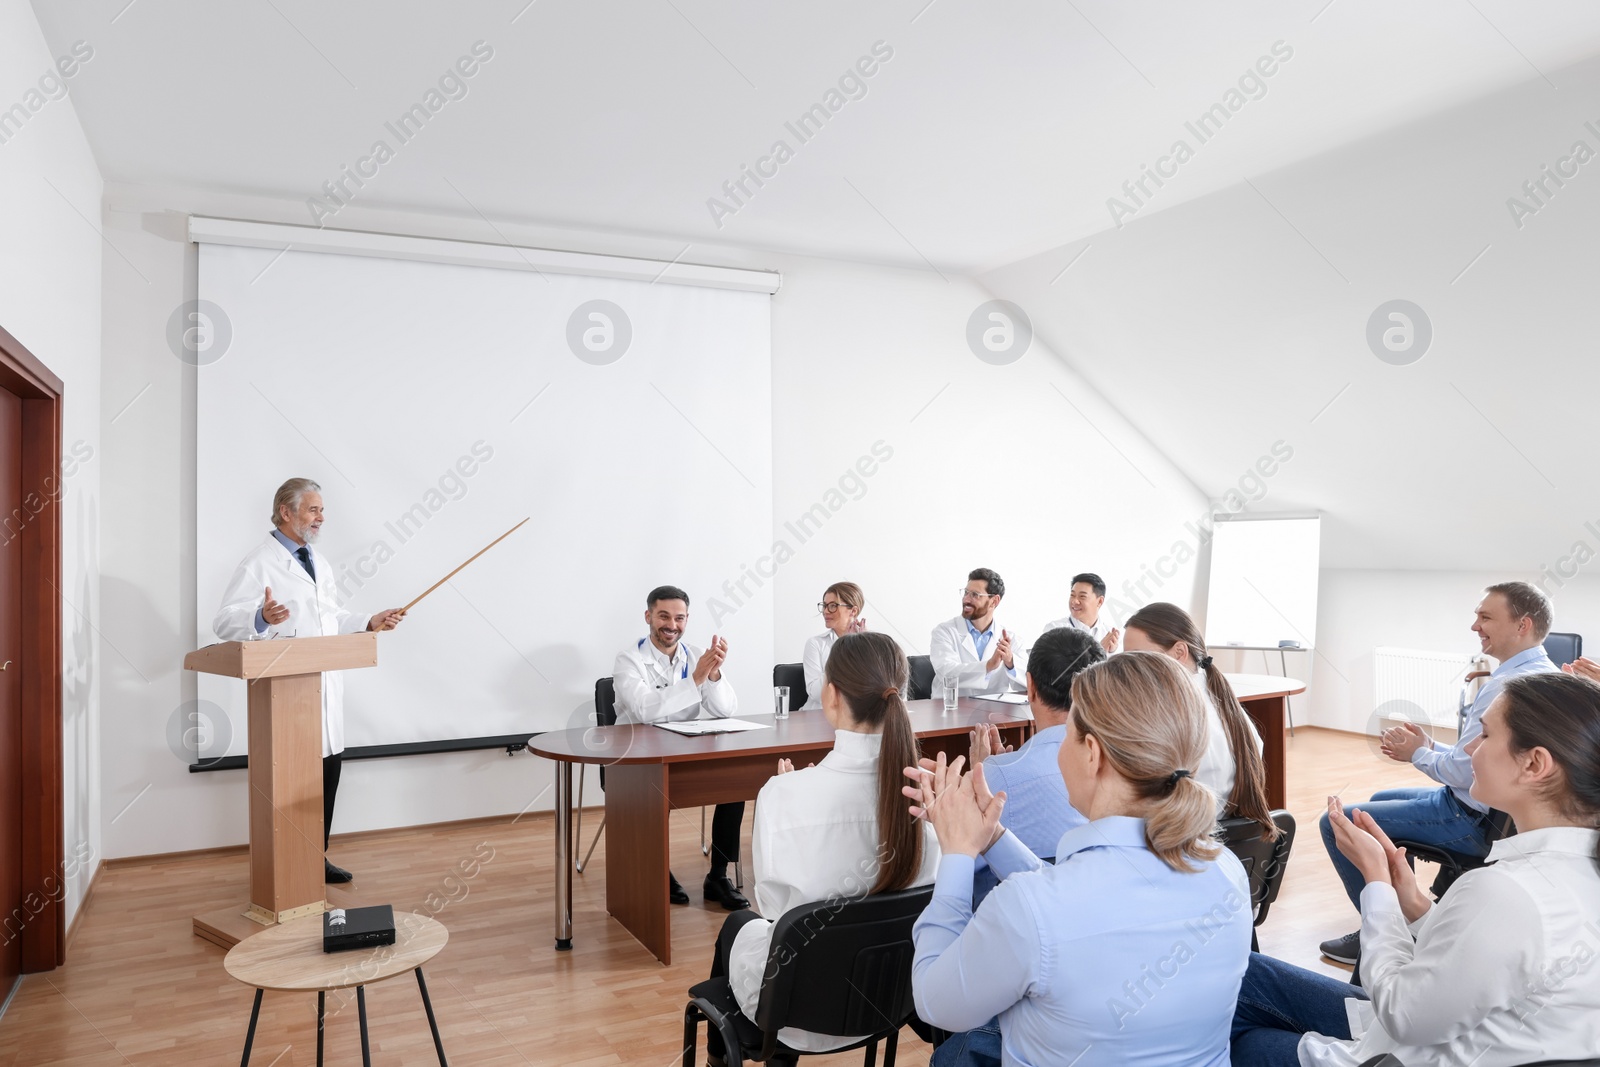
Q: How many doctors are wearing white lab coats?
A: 5